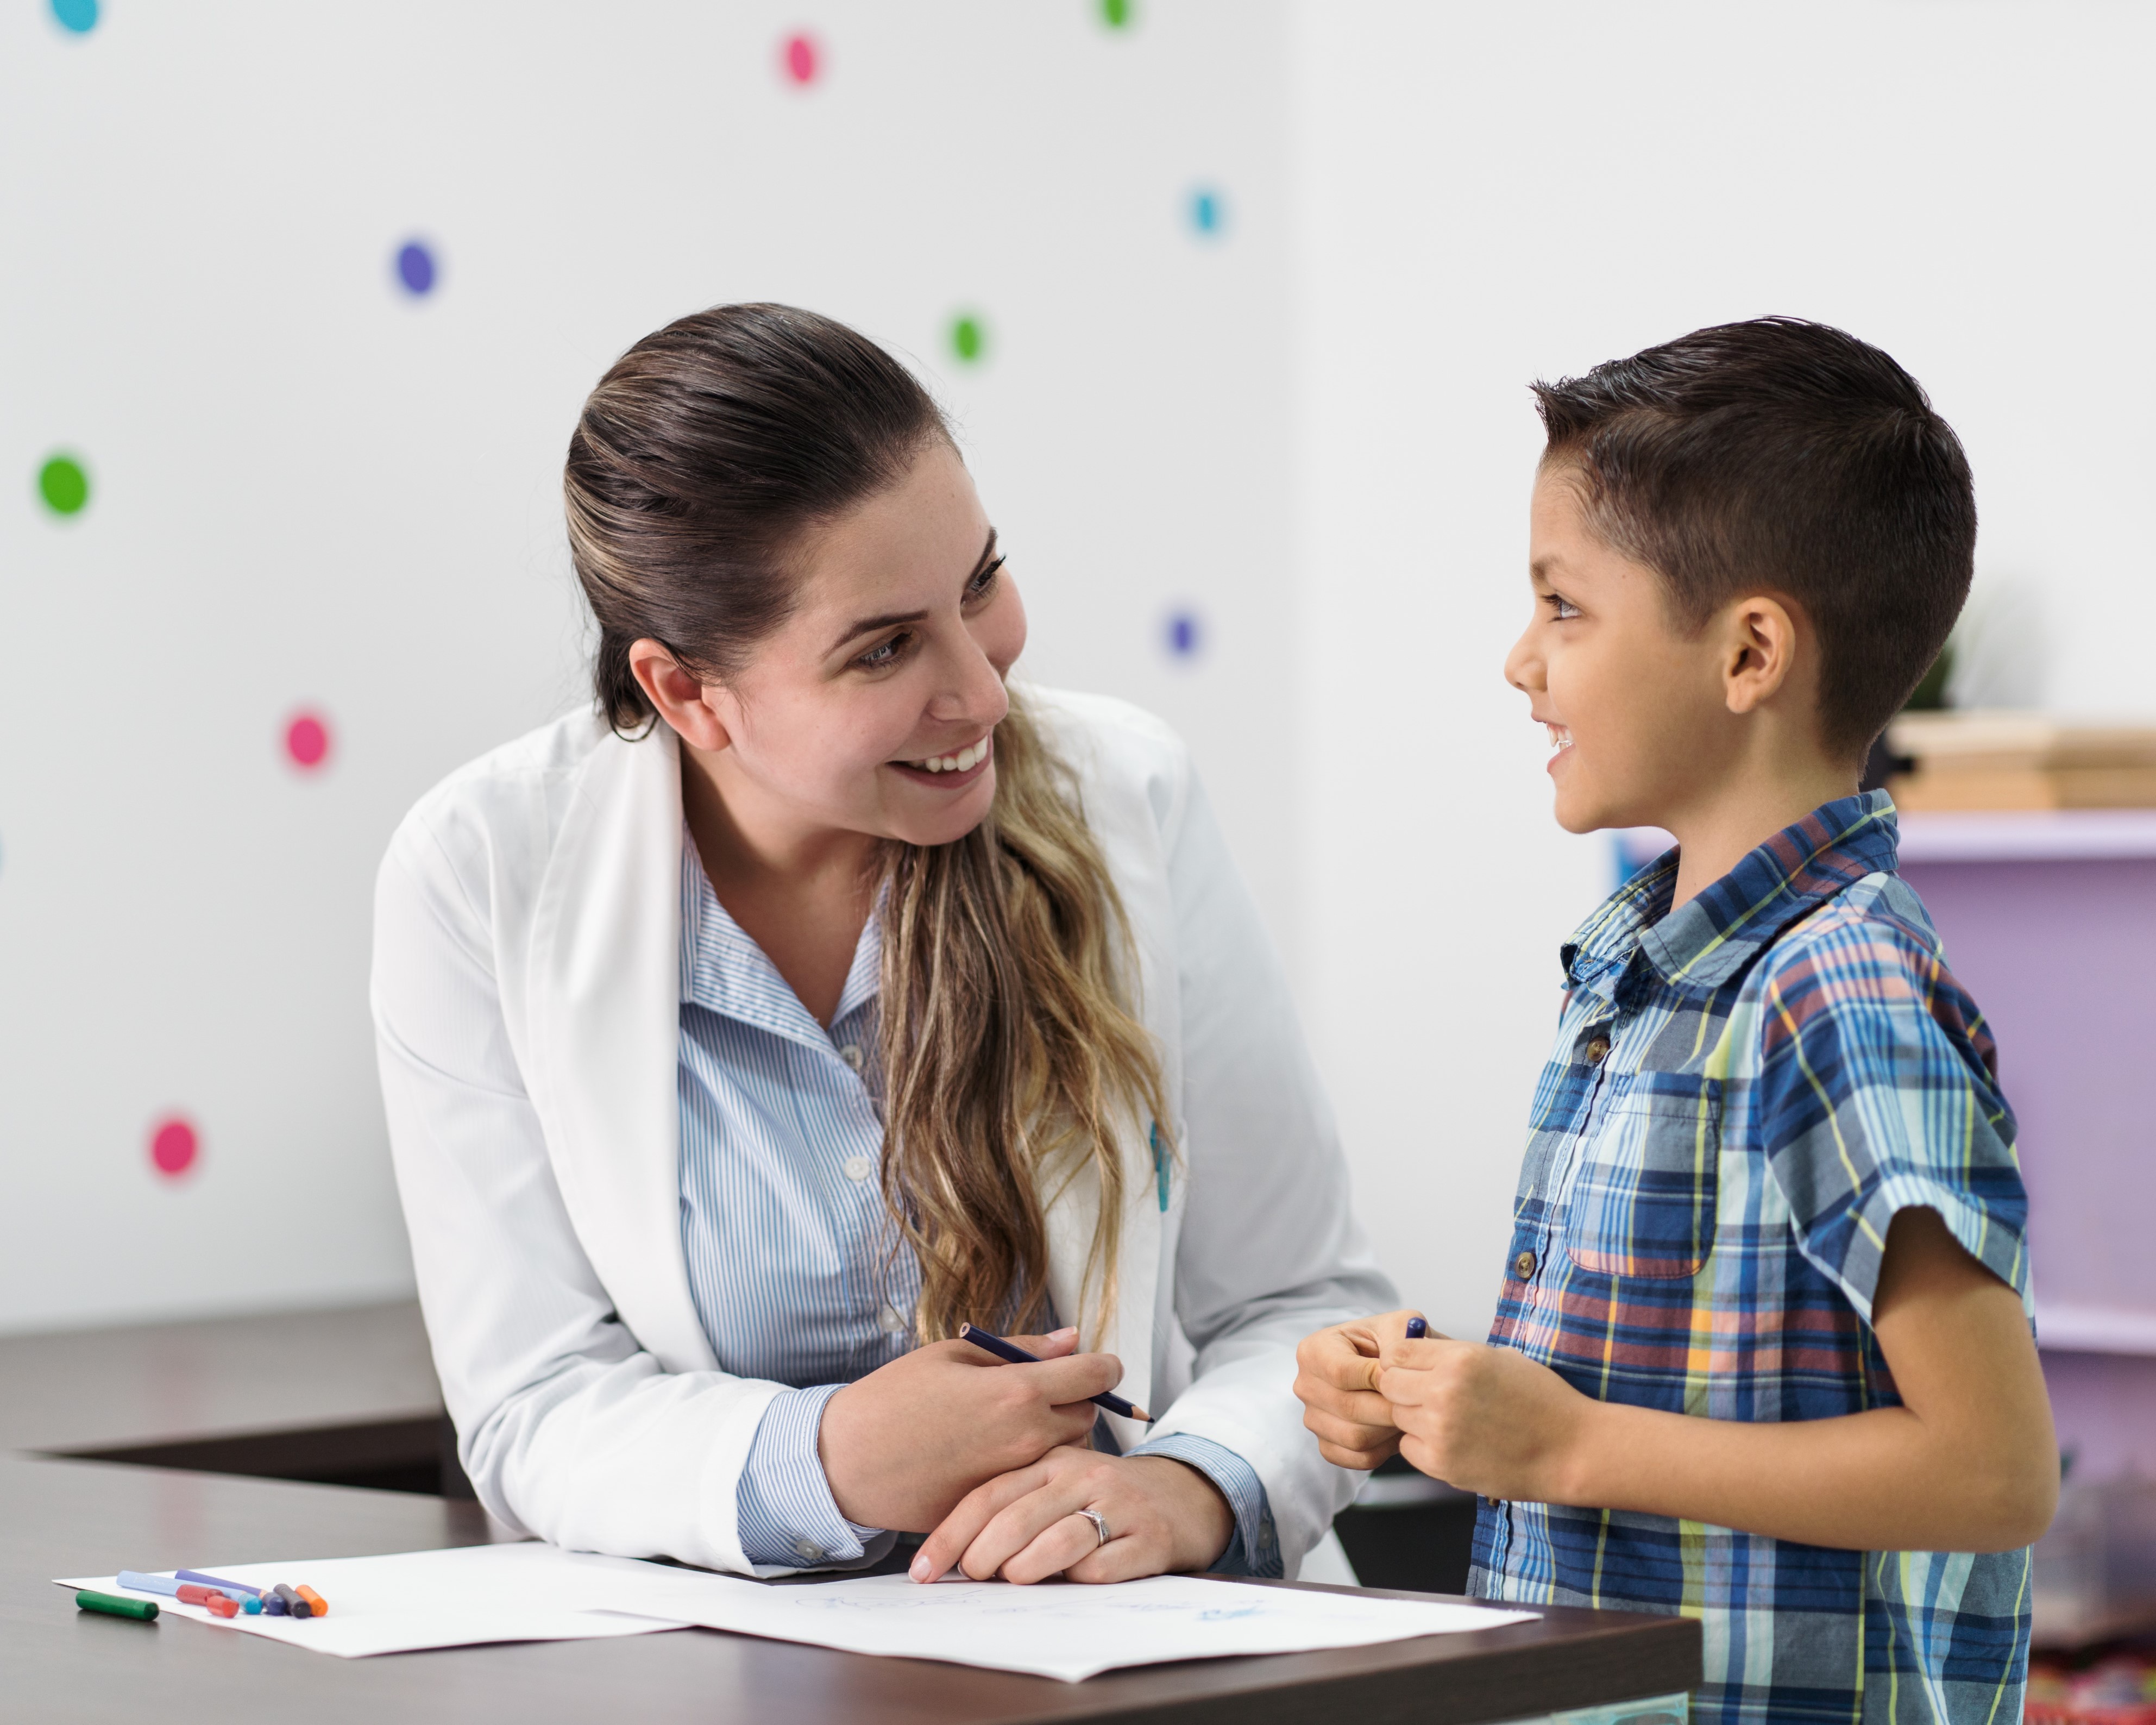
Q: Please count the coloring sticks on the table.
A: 9